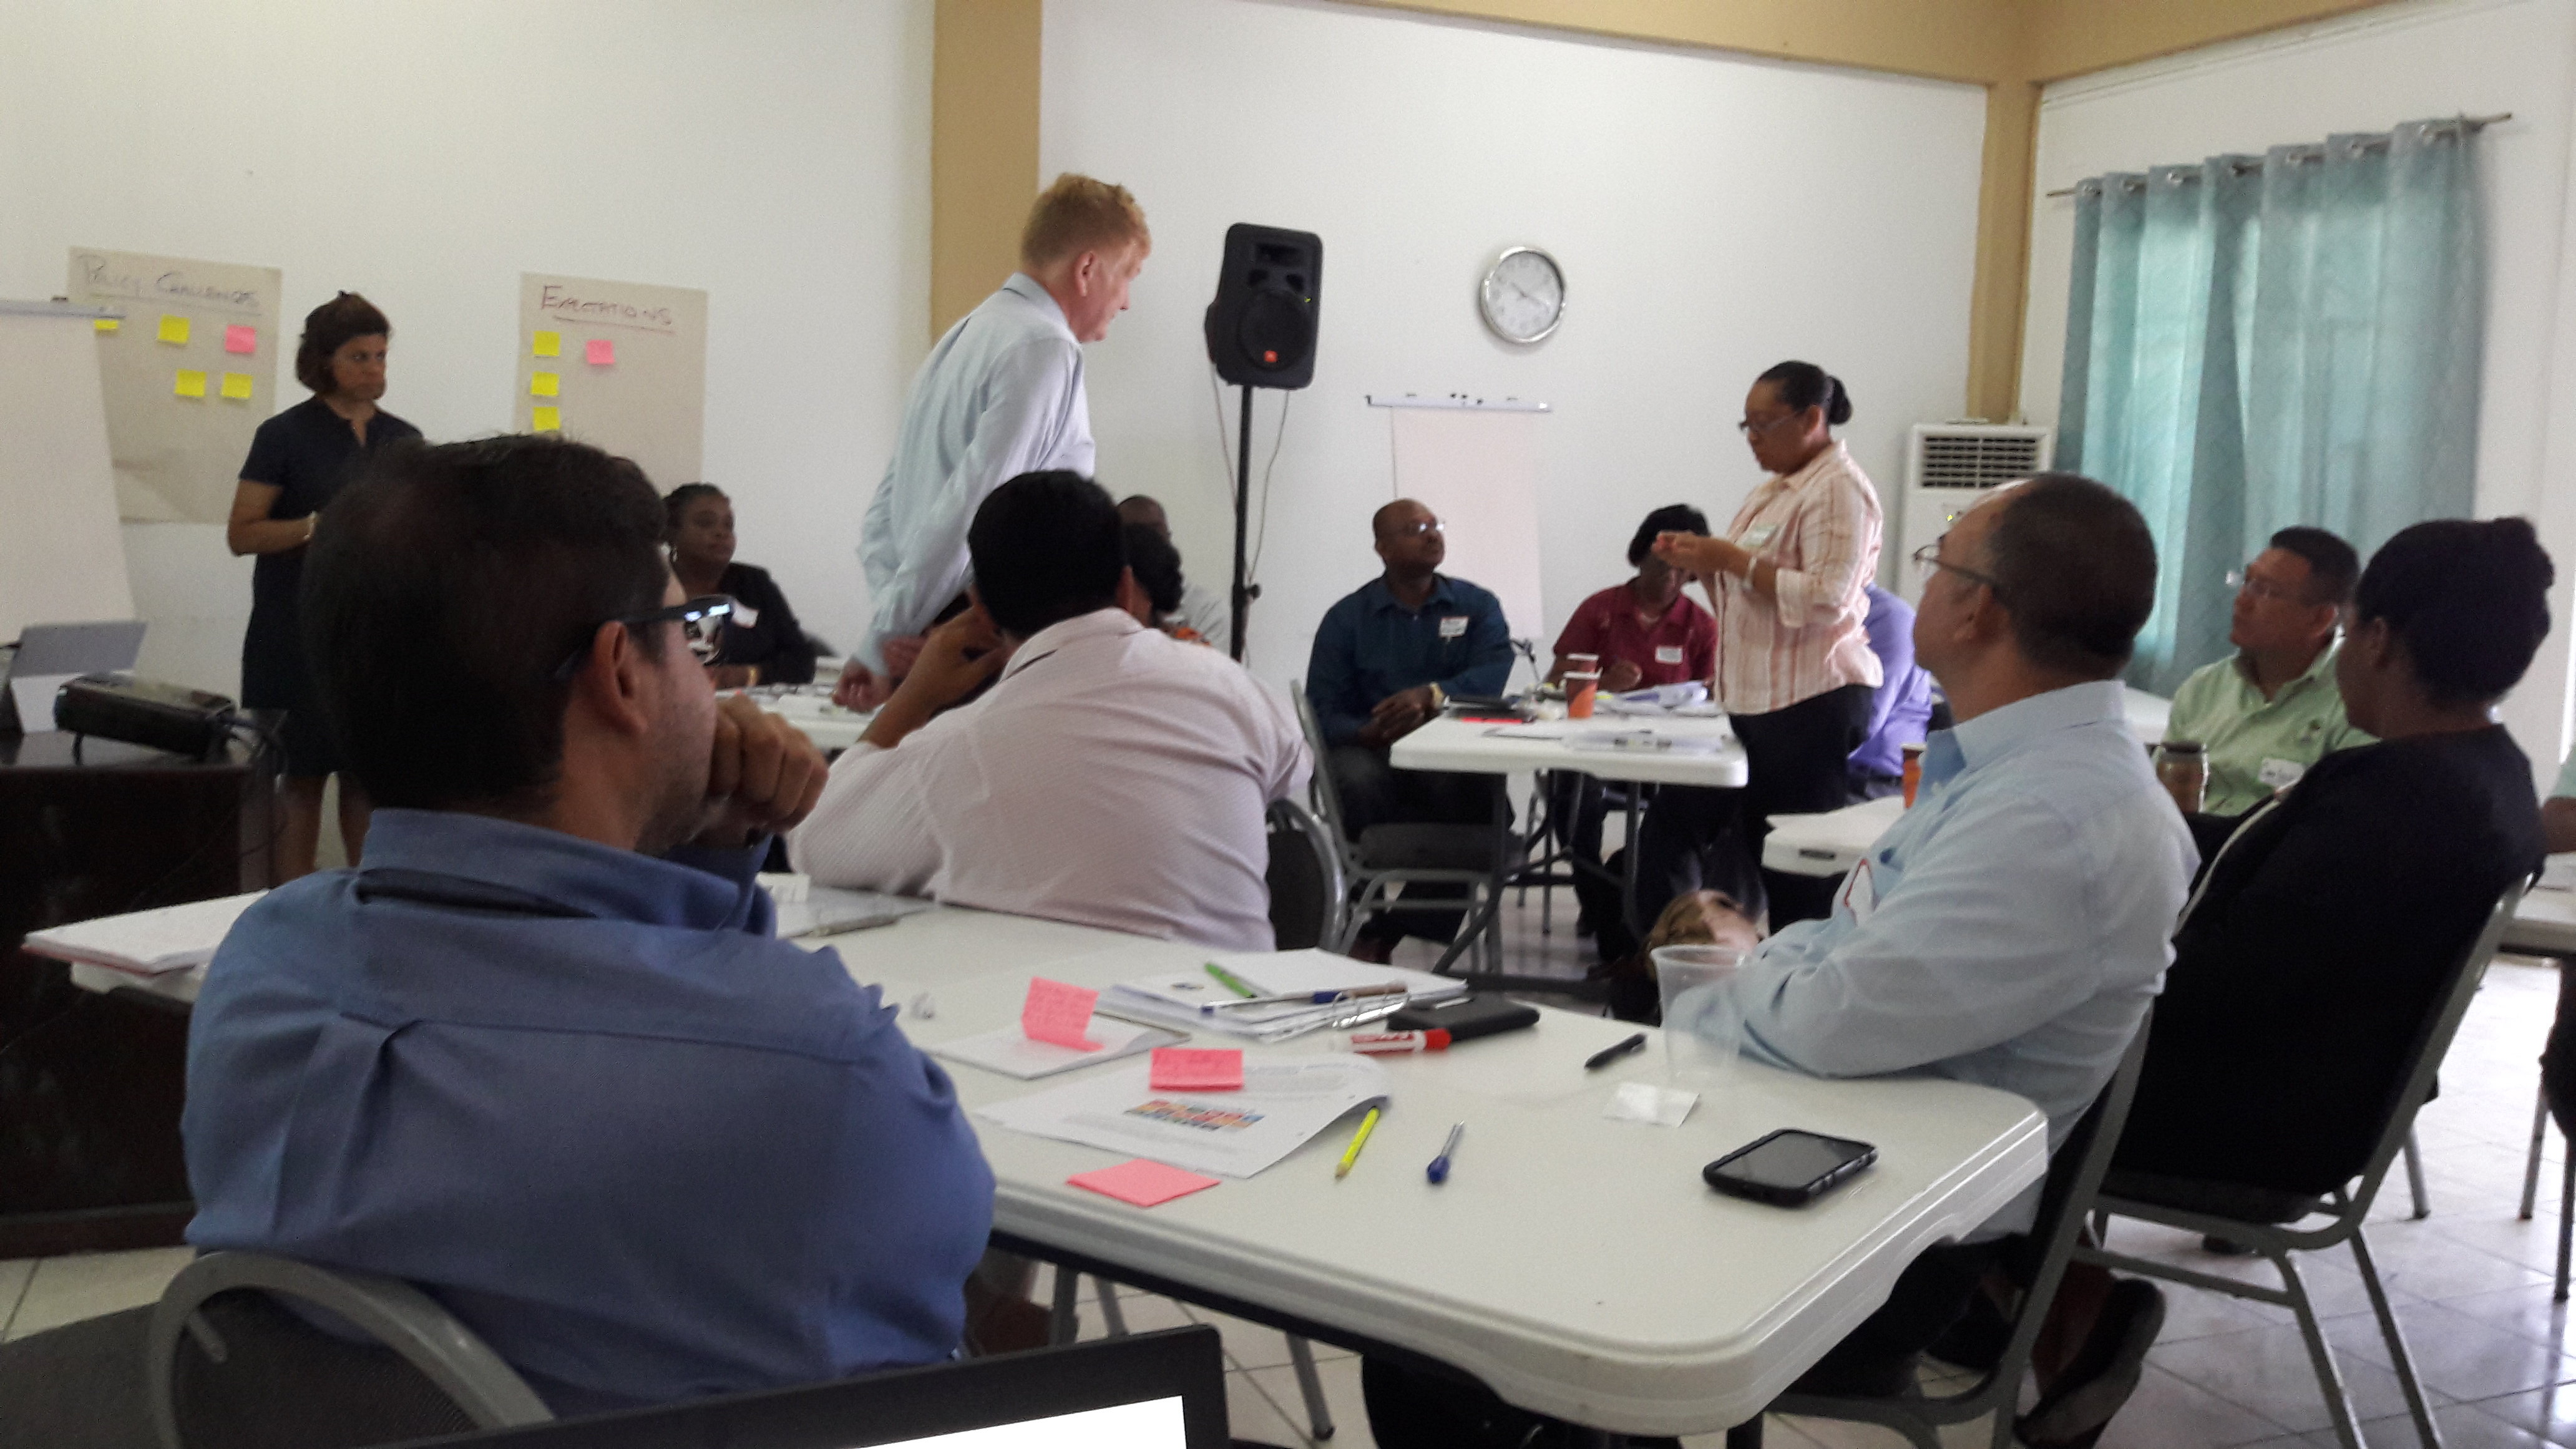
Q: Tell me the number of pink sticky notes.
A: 5